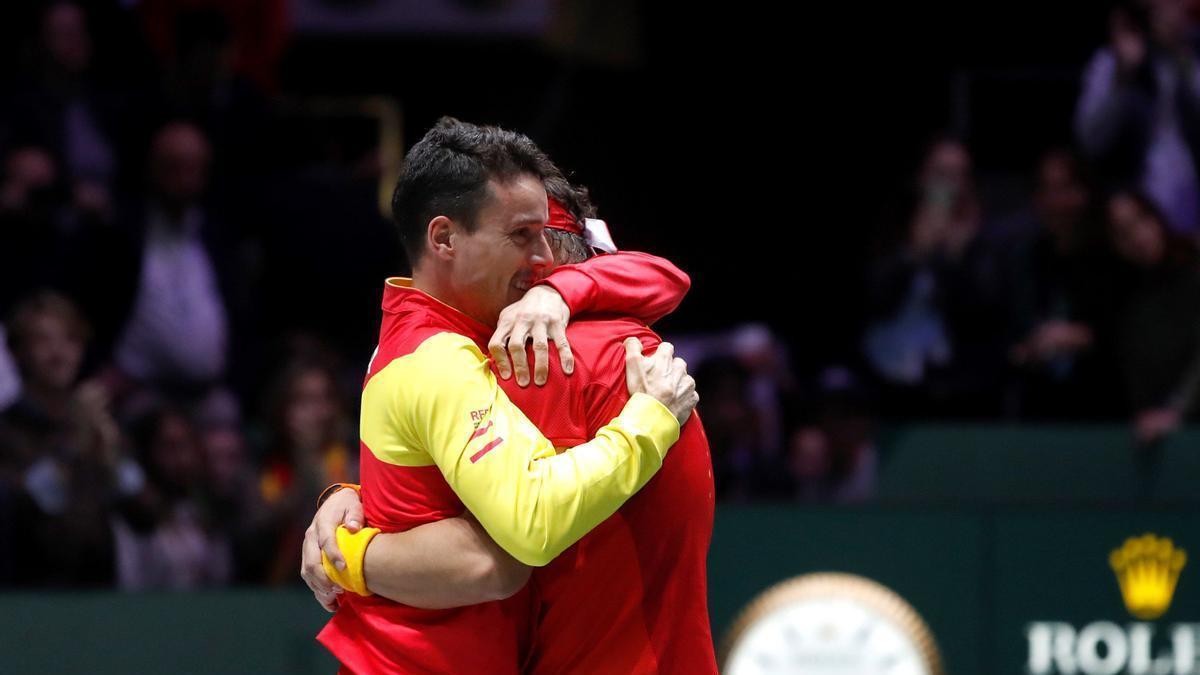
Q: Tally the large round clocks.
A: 1